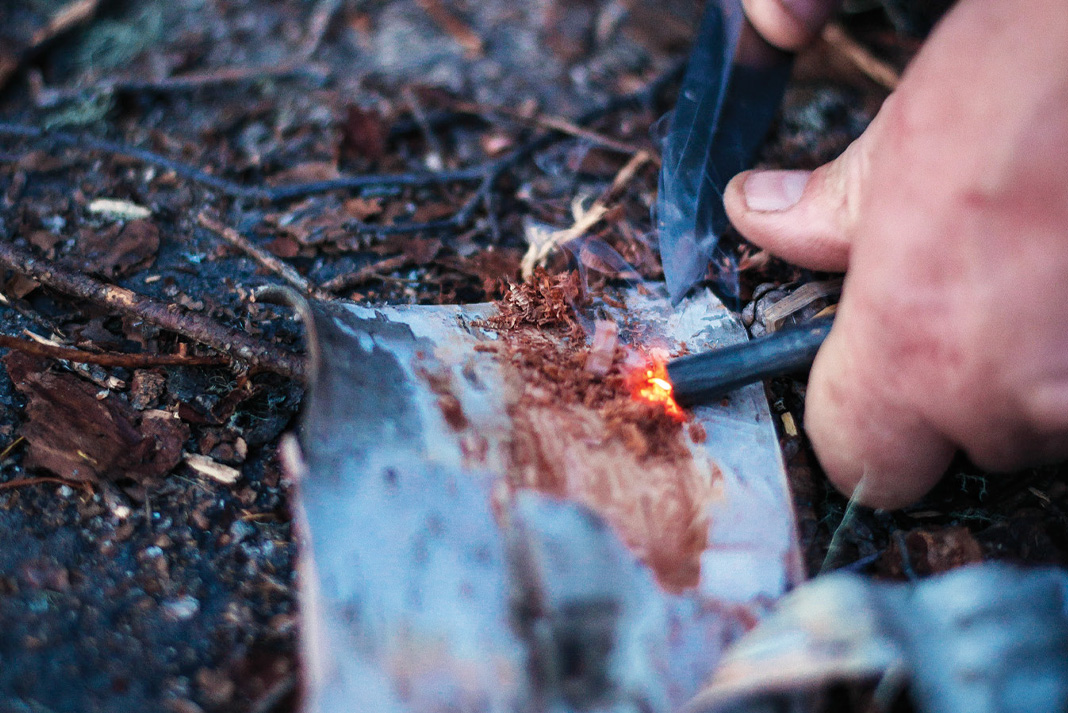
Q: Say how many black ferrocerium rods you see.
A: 1